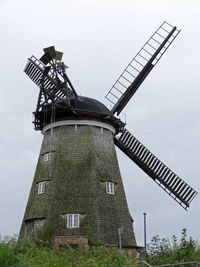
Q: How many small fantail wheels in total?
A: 1